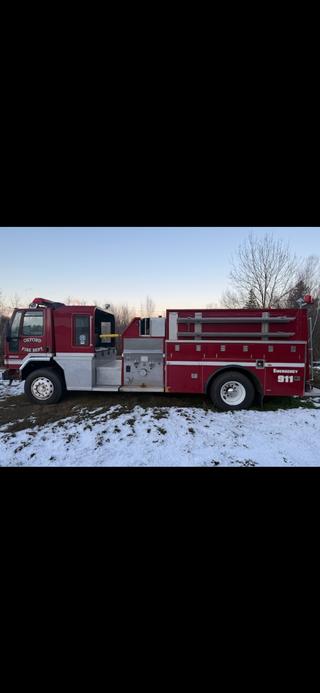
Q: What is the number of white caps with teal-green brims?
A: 0